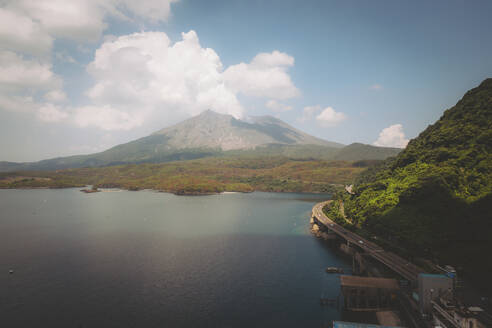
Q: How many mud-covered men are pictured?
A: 0